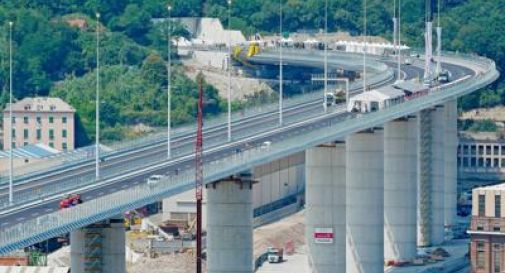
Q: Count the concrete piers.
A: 7